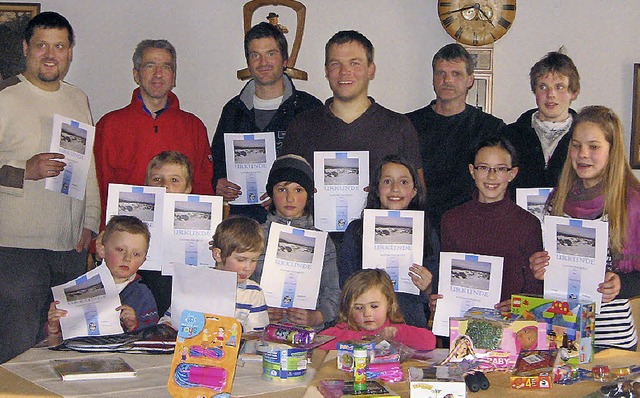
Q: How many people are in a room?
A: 14